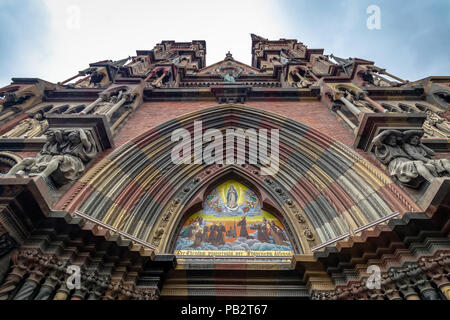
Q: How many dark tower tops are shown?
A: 2